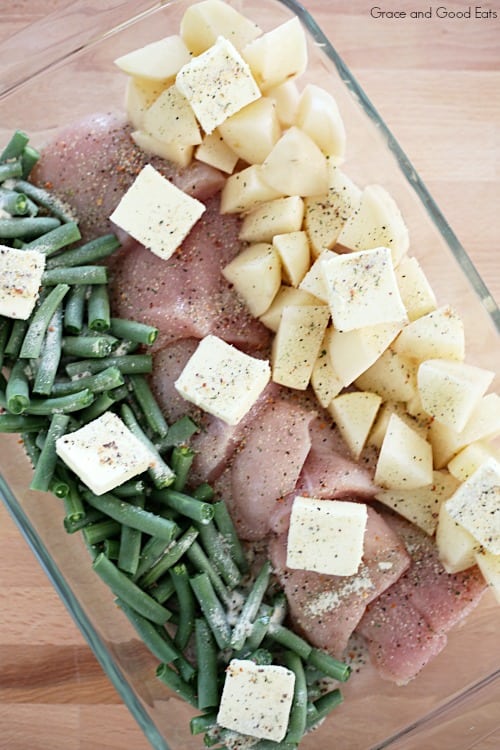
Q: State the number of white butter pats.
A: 9